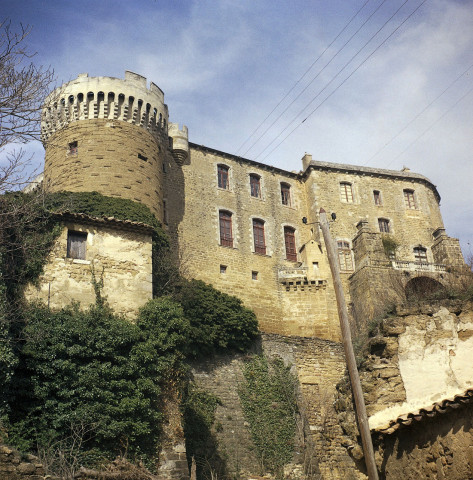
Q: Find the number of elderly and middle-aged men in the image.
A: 0